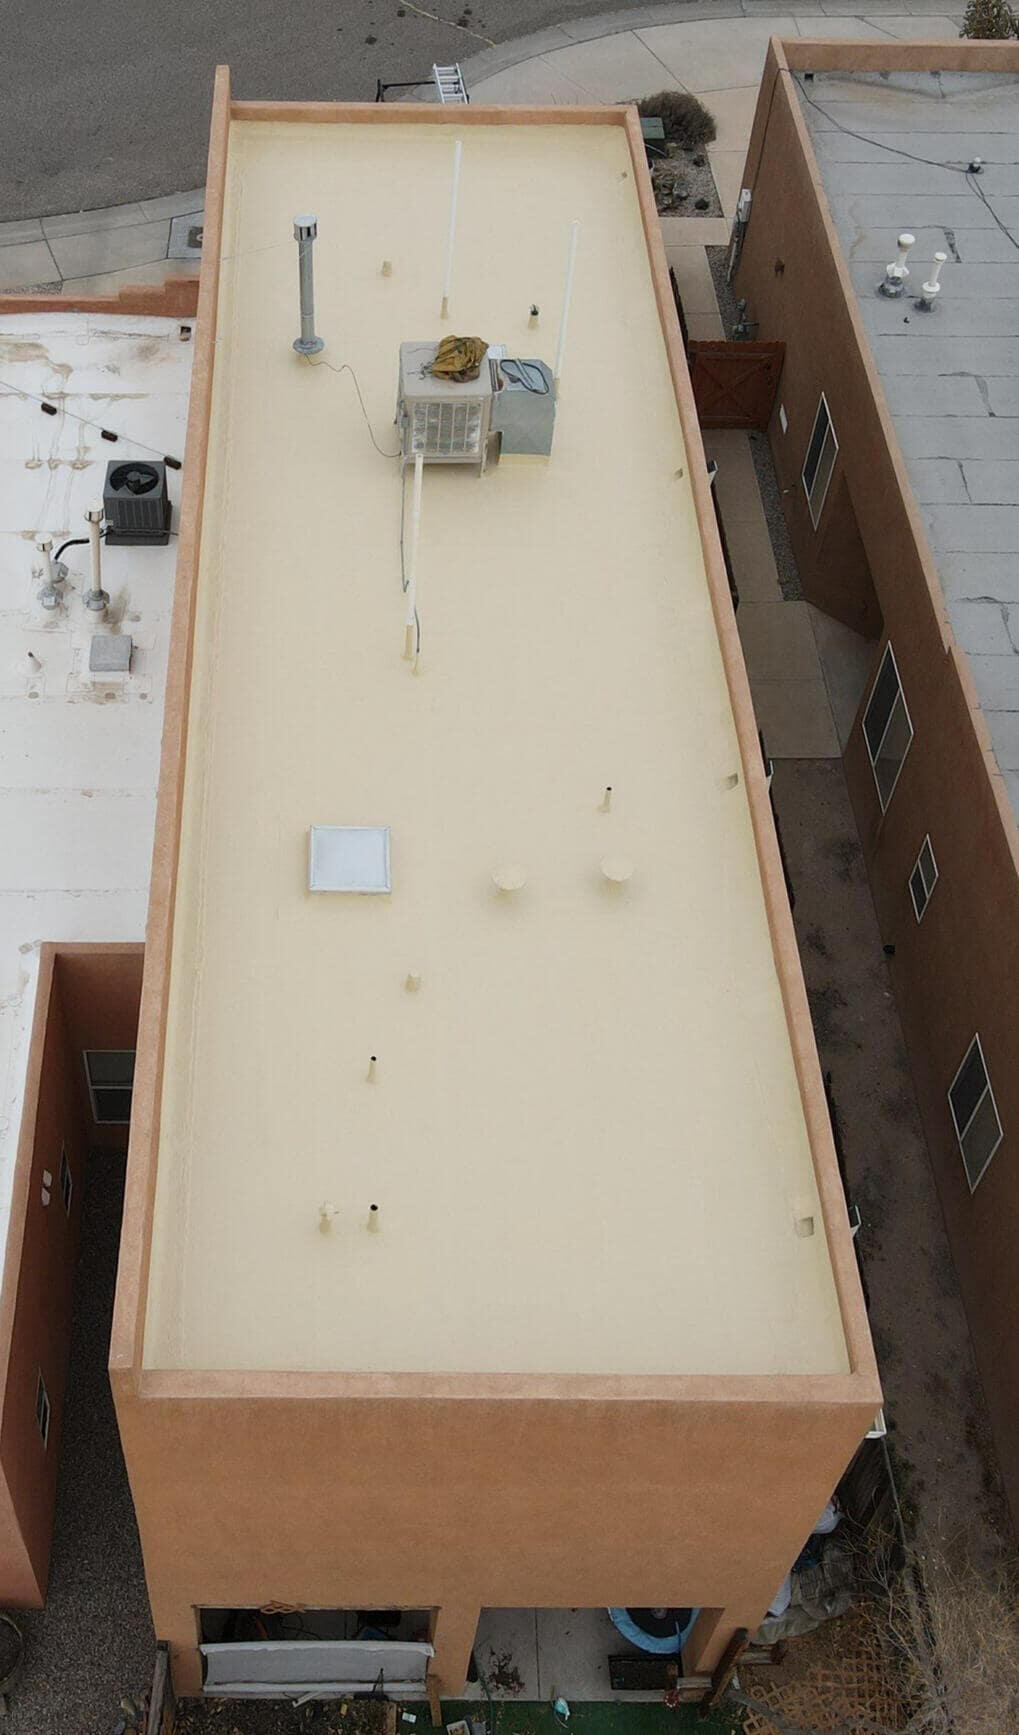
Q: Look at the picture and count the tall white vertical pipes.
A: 3